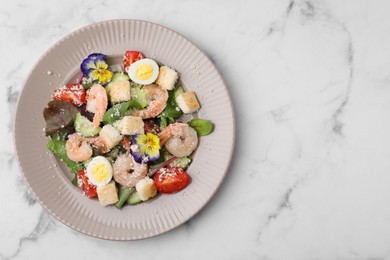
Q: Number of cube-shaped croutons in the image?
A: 7